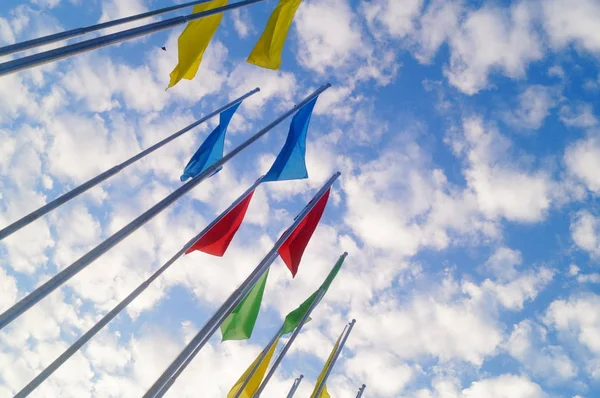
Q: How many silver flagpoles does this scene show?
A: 12